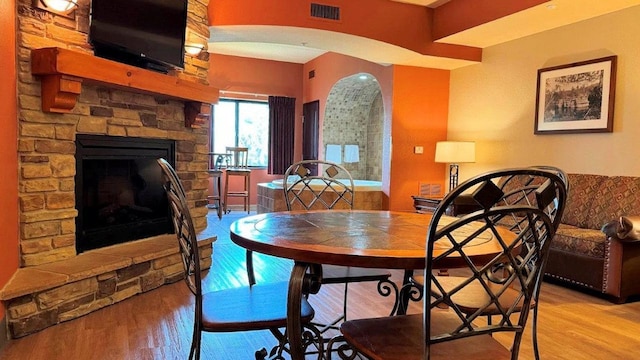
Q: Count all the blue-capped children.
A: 0